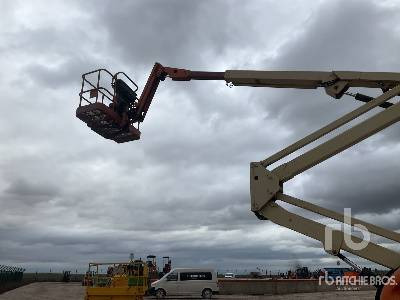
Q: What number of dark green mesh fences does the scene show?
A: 1